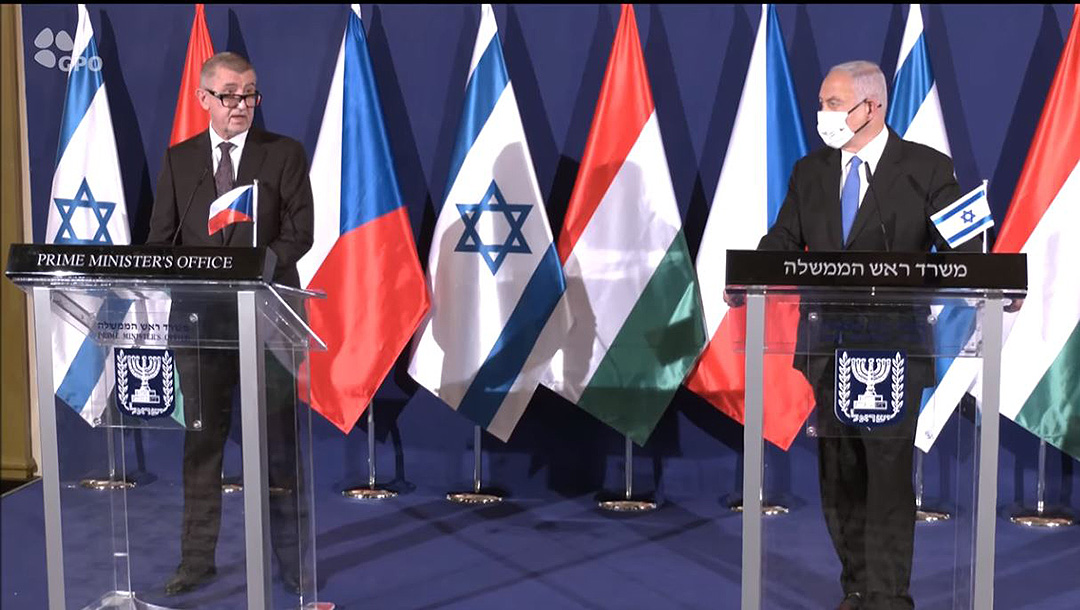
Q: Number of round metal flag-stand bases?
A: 8